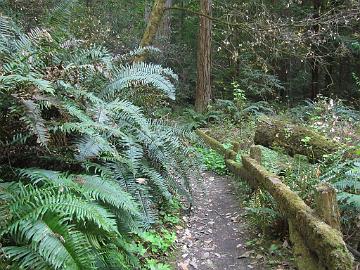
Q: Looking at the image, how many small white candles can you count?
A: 0